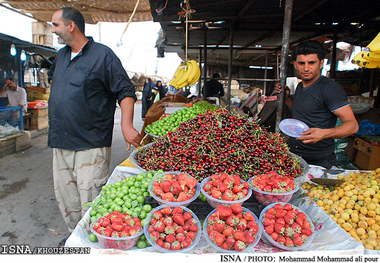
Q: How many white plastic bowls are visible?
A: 7